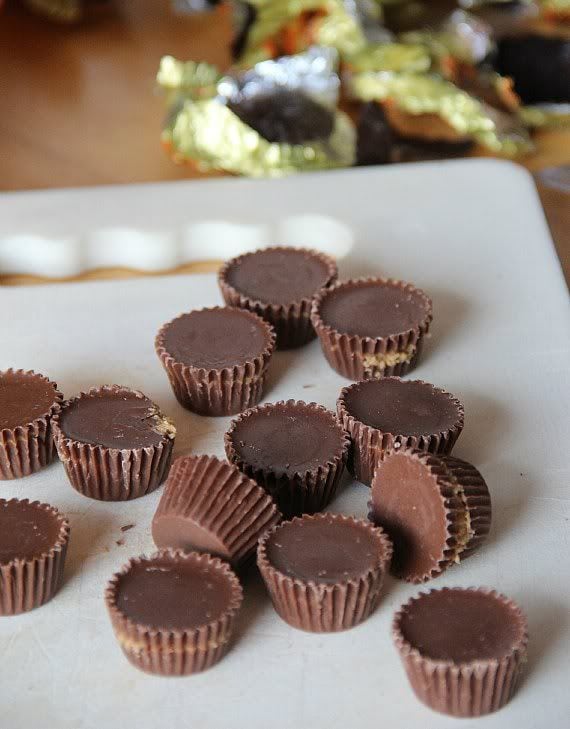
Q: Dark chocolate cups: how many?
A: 13